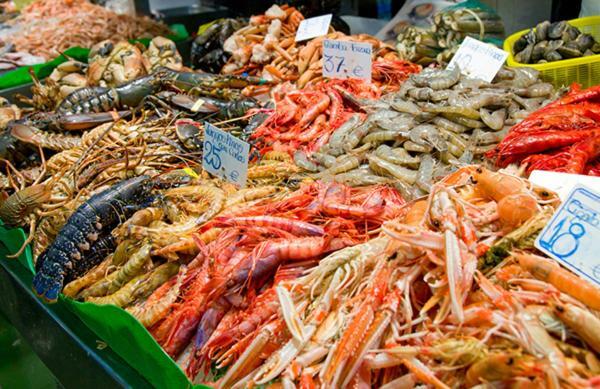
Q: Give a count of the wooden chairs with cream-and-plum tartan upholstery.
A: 0